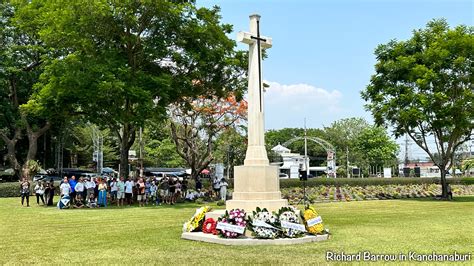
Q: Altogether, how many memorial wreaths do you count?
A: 6